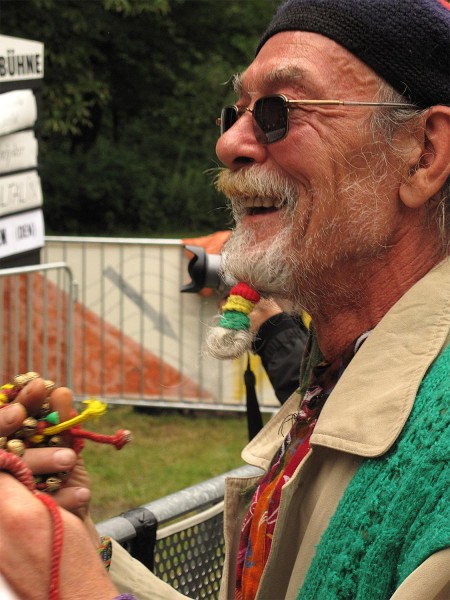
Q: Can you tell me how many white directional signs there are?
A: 5